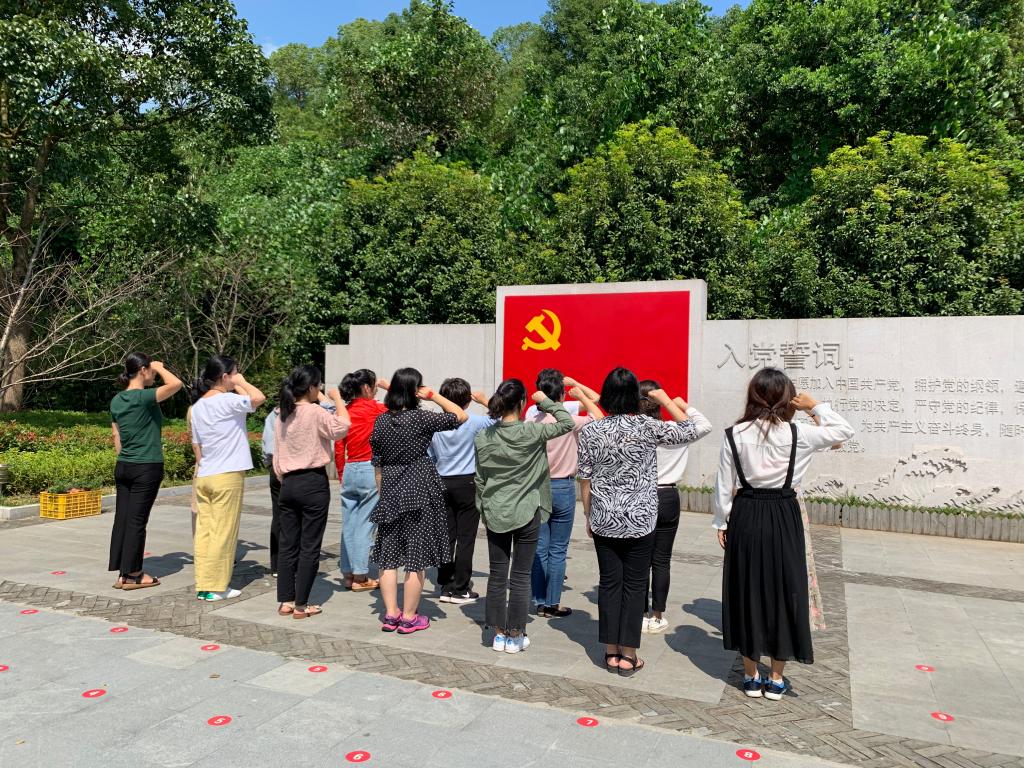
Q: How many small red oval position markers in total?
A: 15